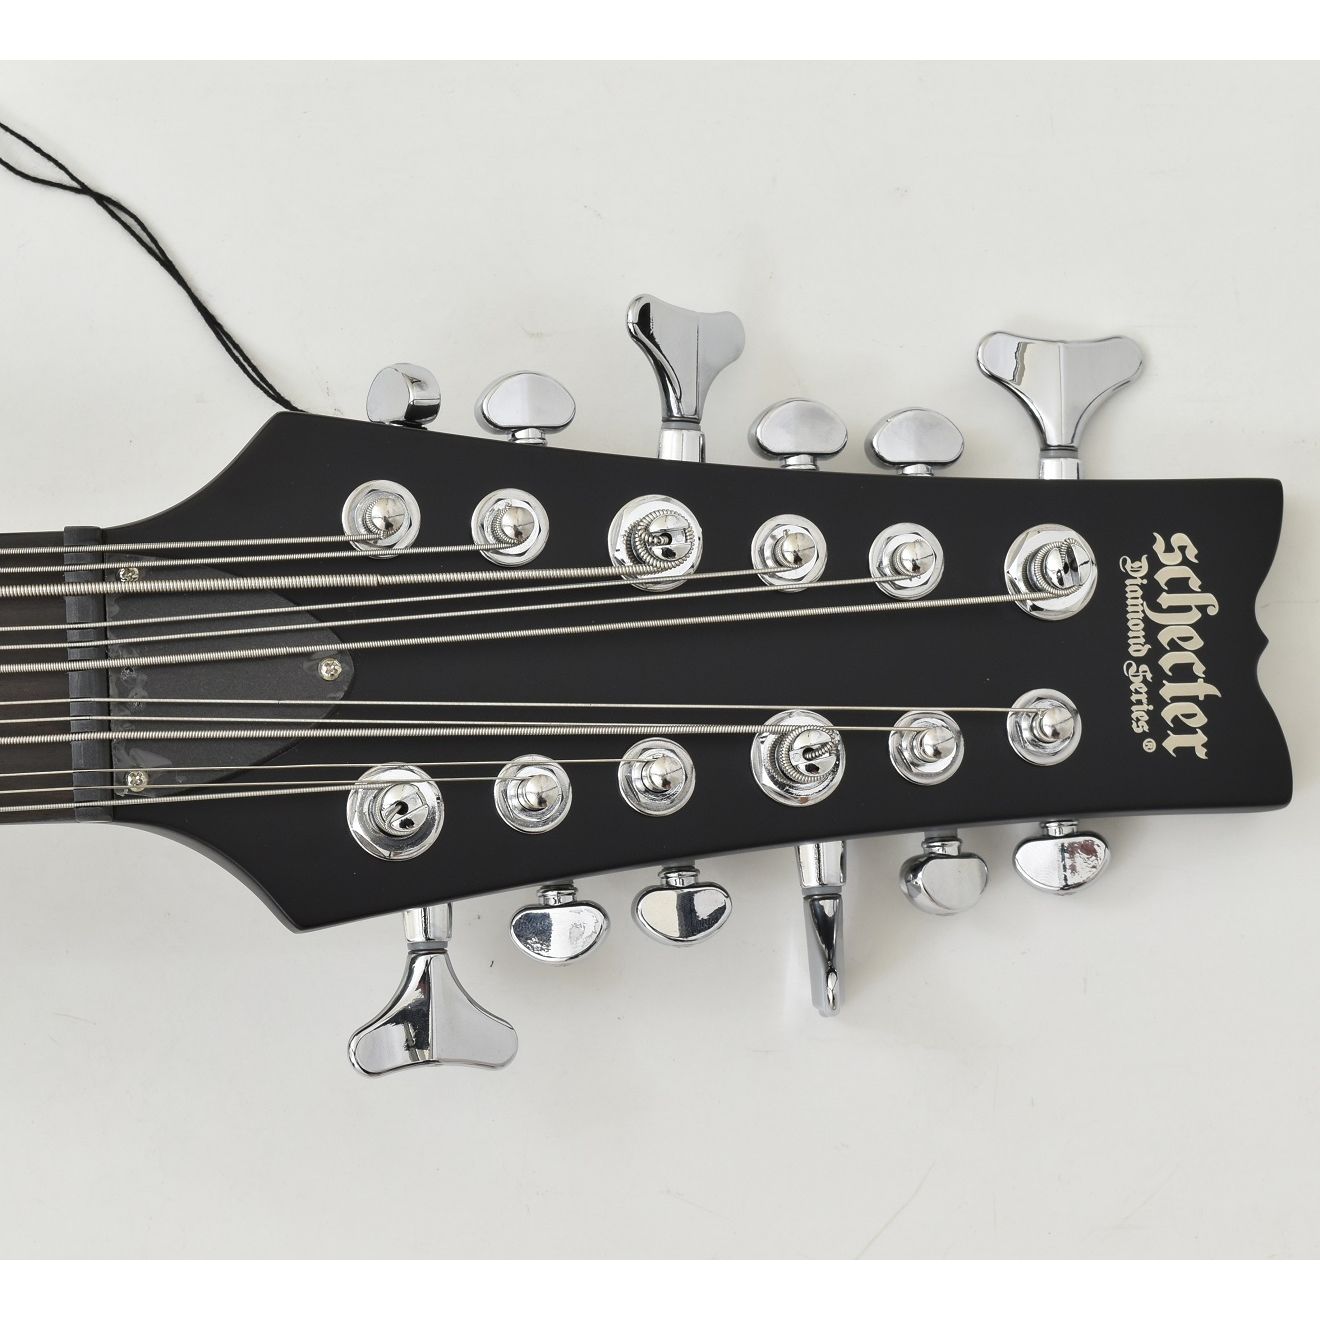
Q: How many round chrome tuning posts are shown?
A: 12